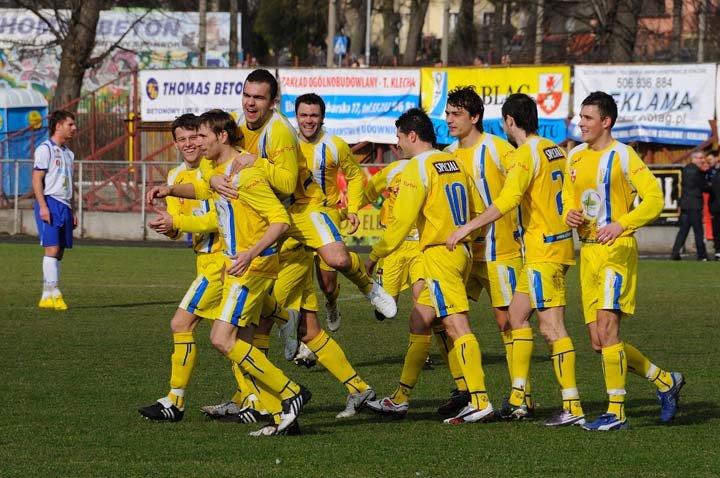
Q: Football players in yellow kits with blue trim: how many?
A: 9